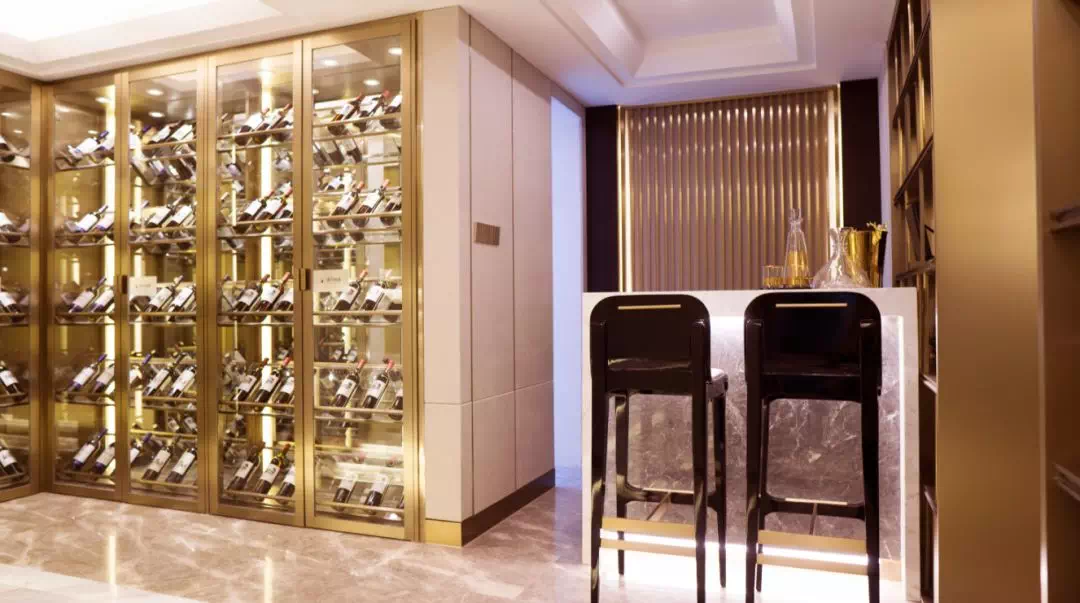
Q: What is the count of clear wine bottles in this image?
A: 2